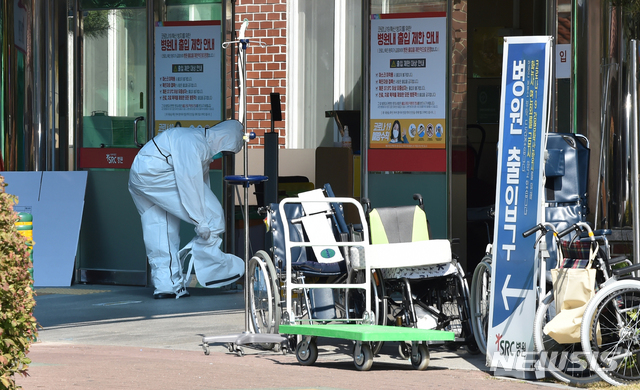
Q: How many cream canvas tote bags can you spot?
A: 1